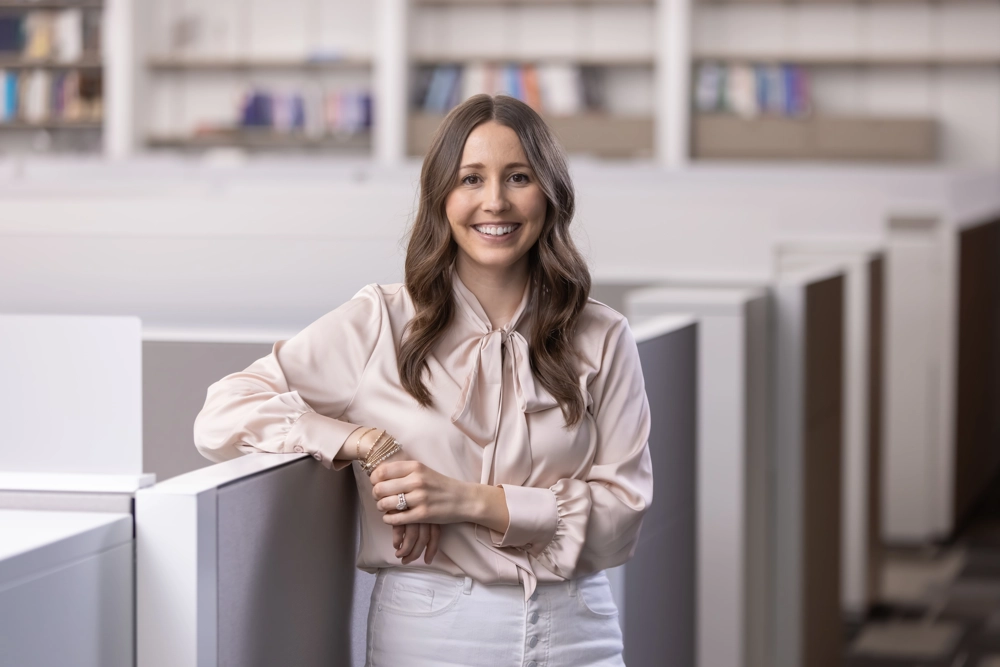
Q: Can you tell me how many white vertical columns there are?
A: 3